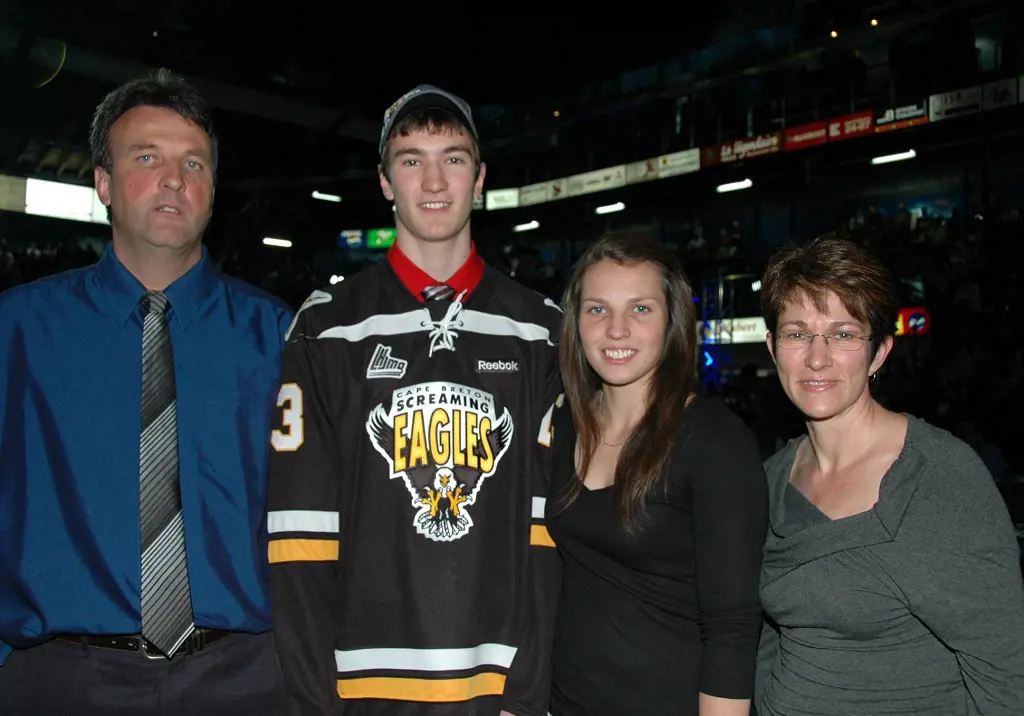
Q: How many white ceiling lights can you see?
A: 6